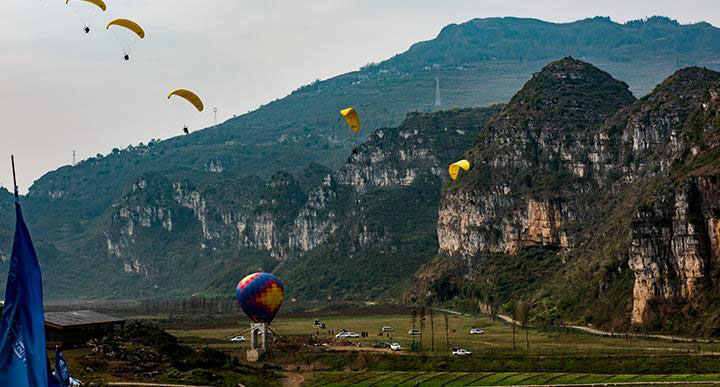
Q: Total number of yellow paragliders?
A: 5